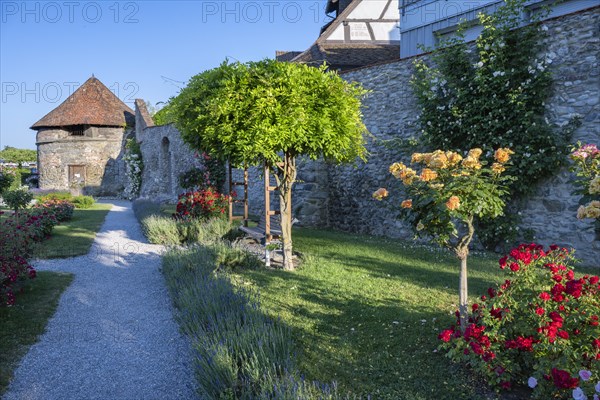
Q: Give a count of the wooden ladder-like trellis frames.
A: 2